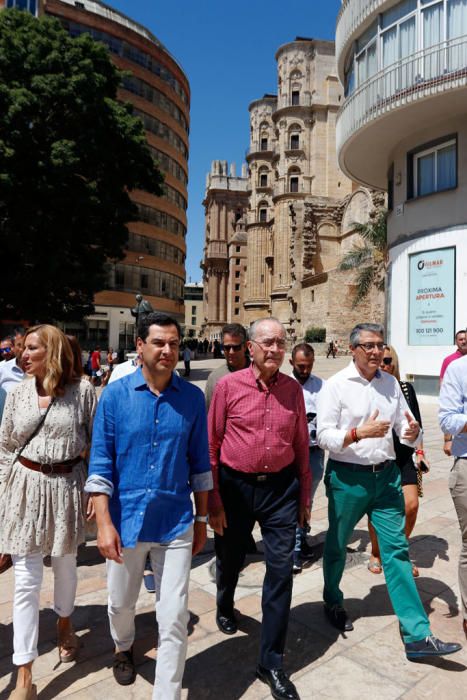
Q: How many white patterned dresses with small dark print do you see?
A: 1